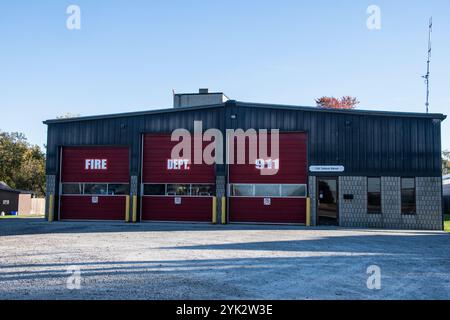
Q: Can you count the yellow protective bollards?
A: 6